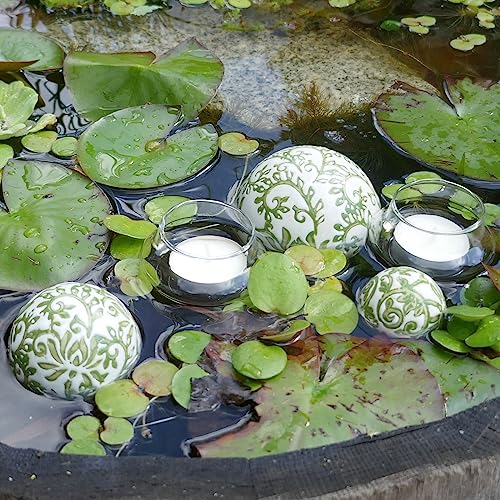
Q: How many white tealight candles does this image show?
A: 2